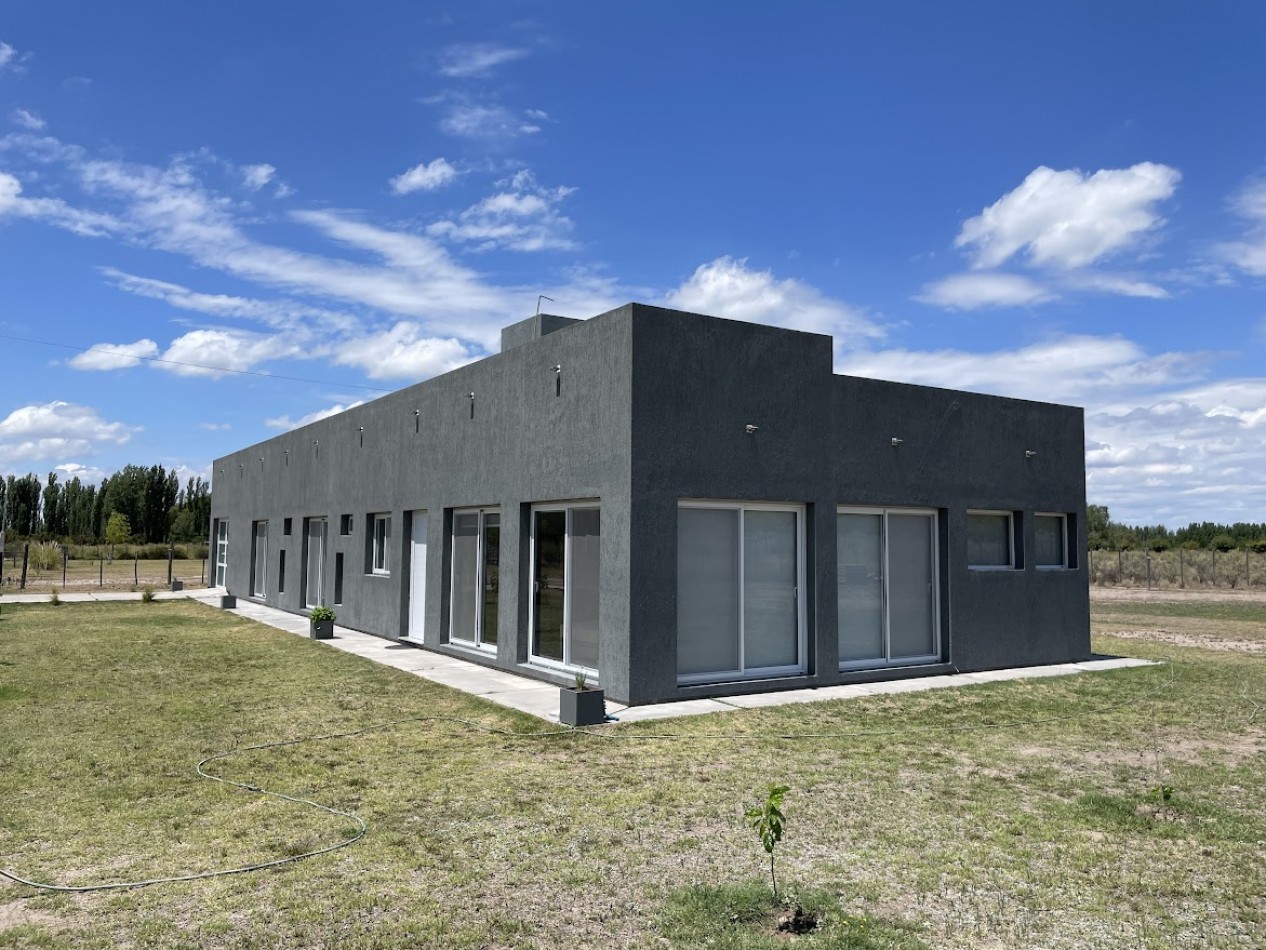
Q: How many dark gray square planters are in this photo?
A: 4